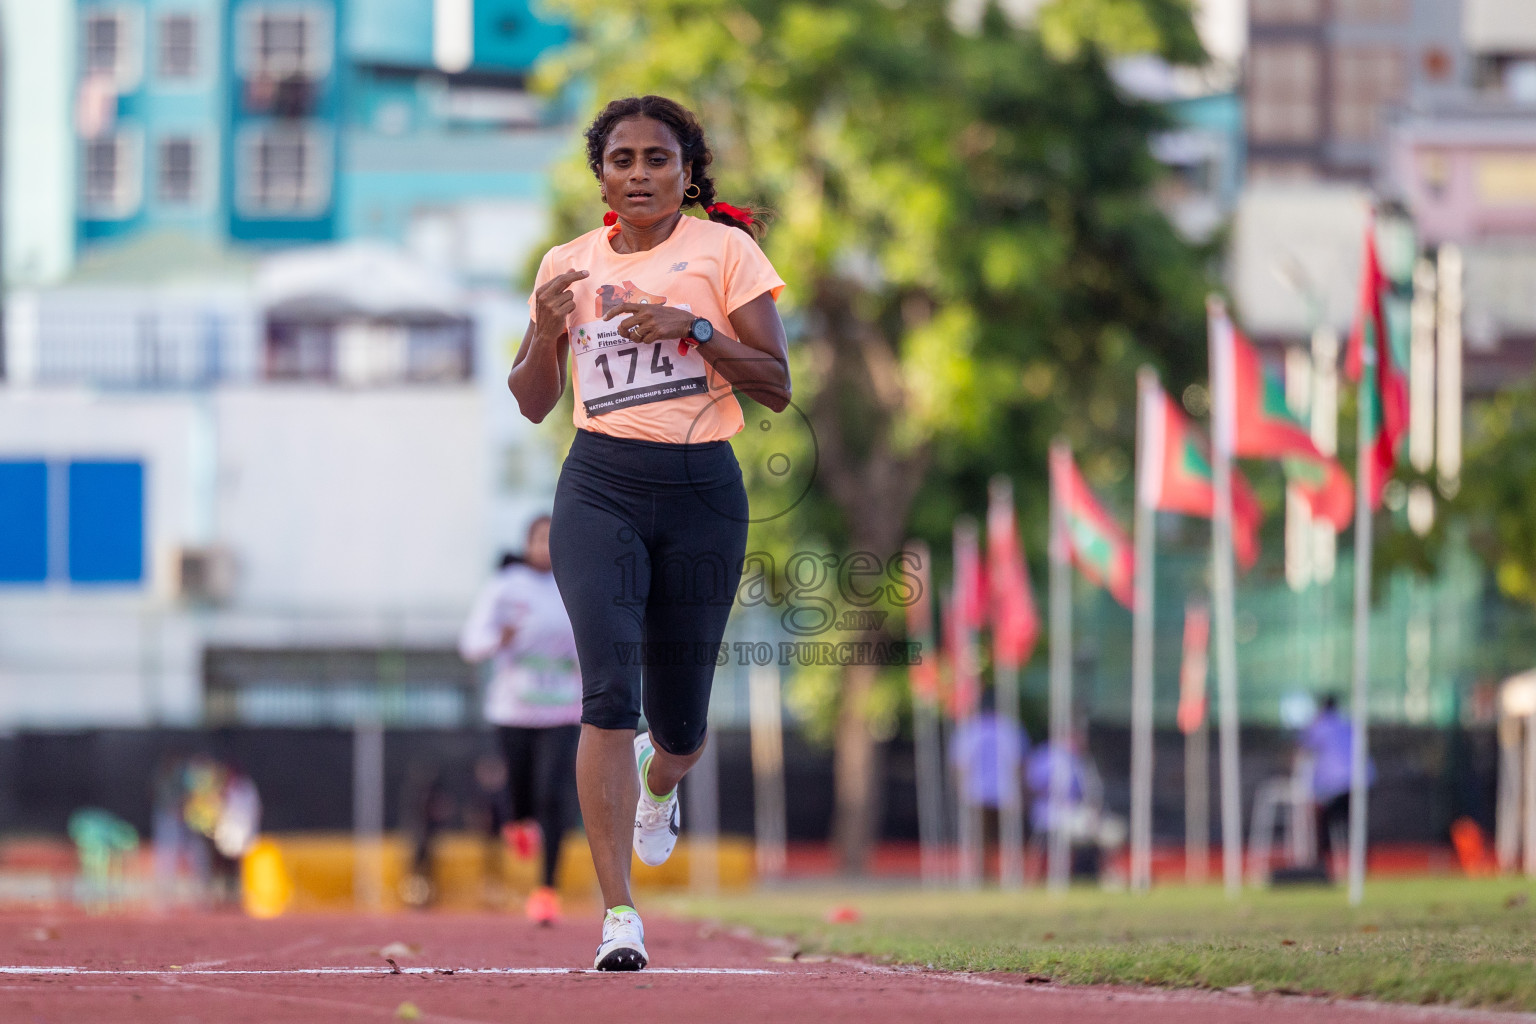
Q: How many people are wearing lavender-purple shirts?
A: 3